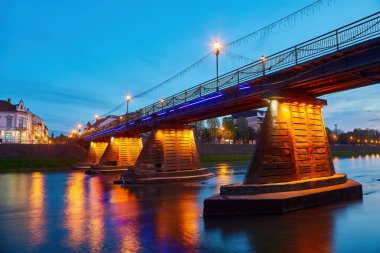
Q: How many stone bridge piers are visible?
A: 4